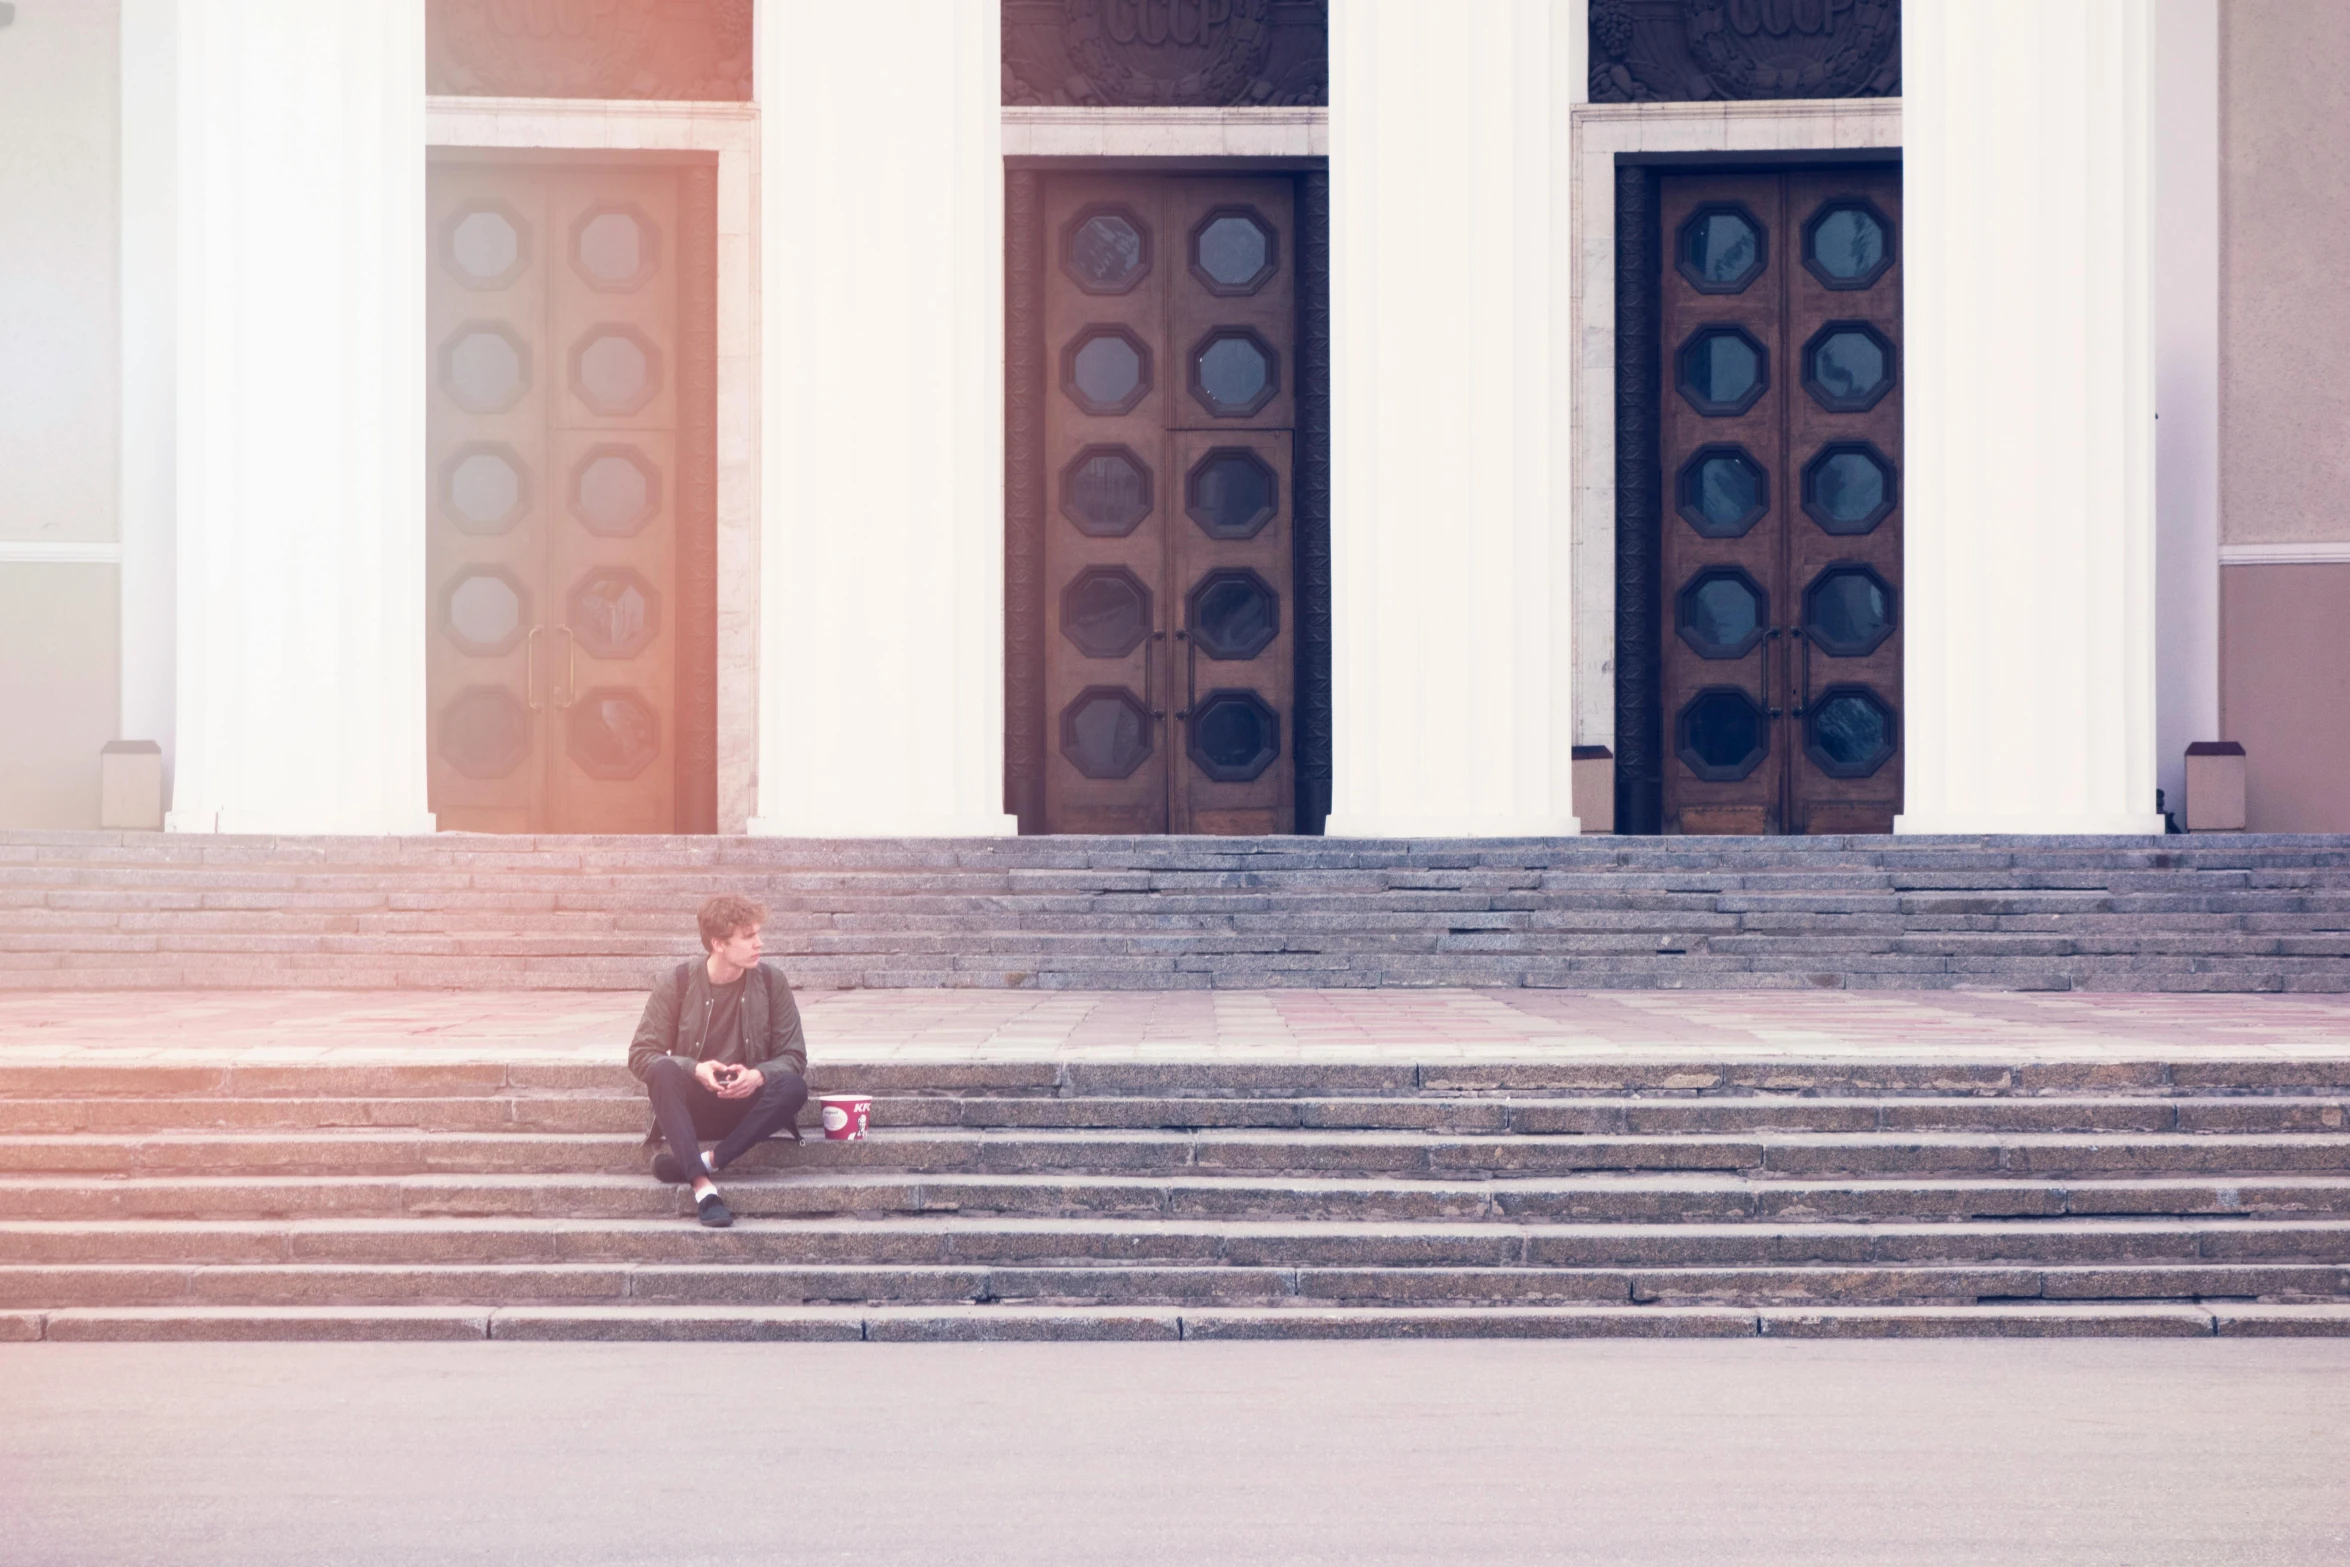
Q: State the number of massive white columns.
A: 4